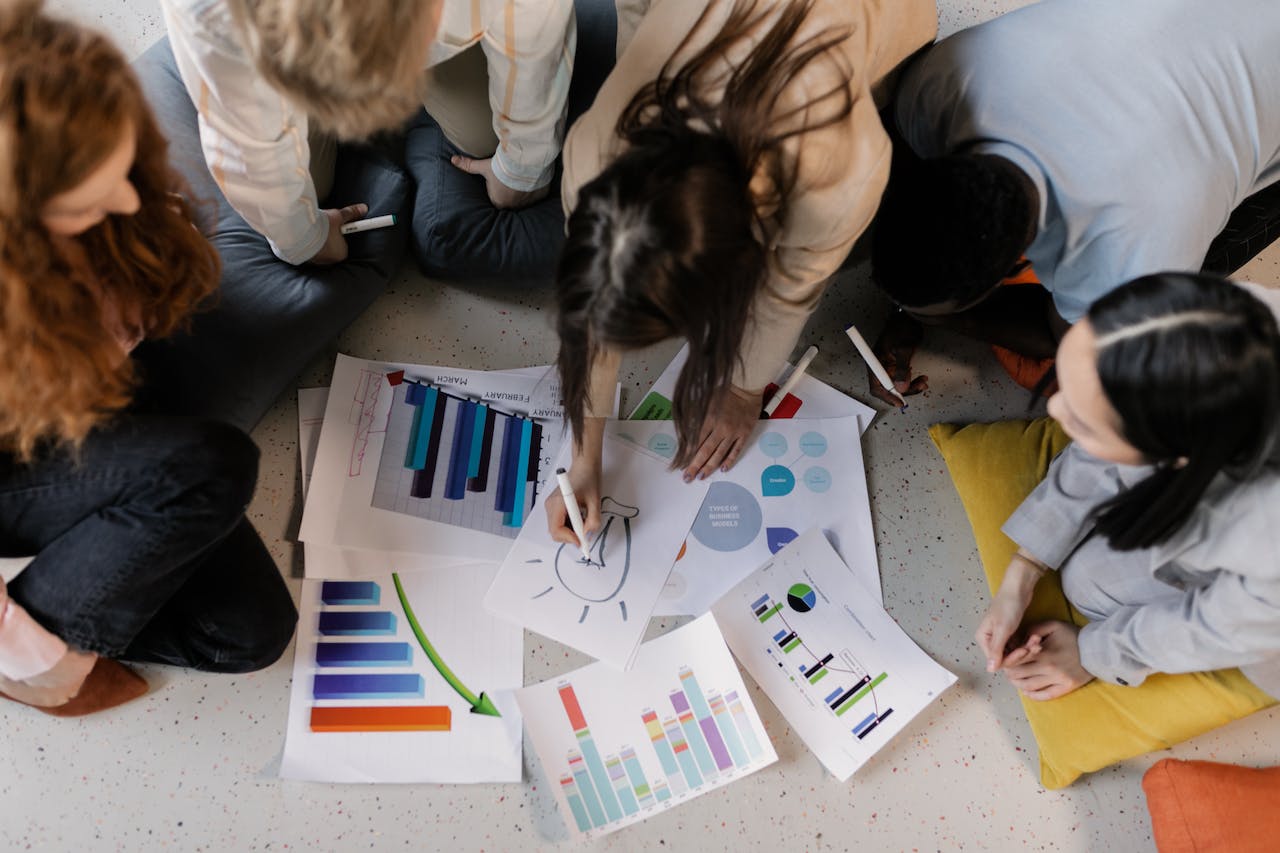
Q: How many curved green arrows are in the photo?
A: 1